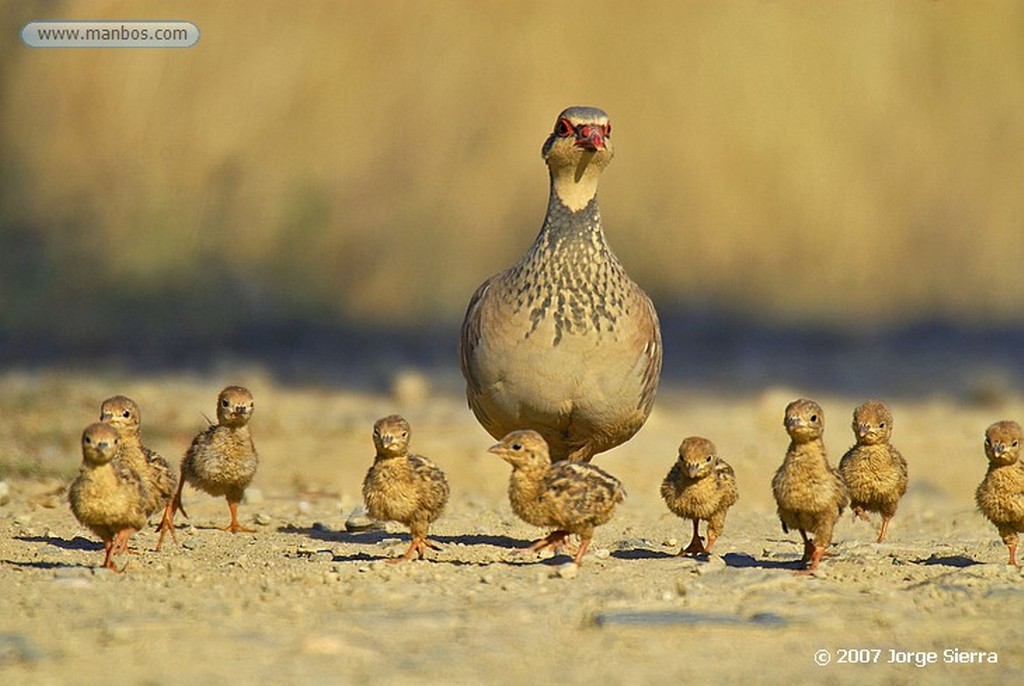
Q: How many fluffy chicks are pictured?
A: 9